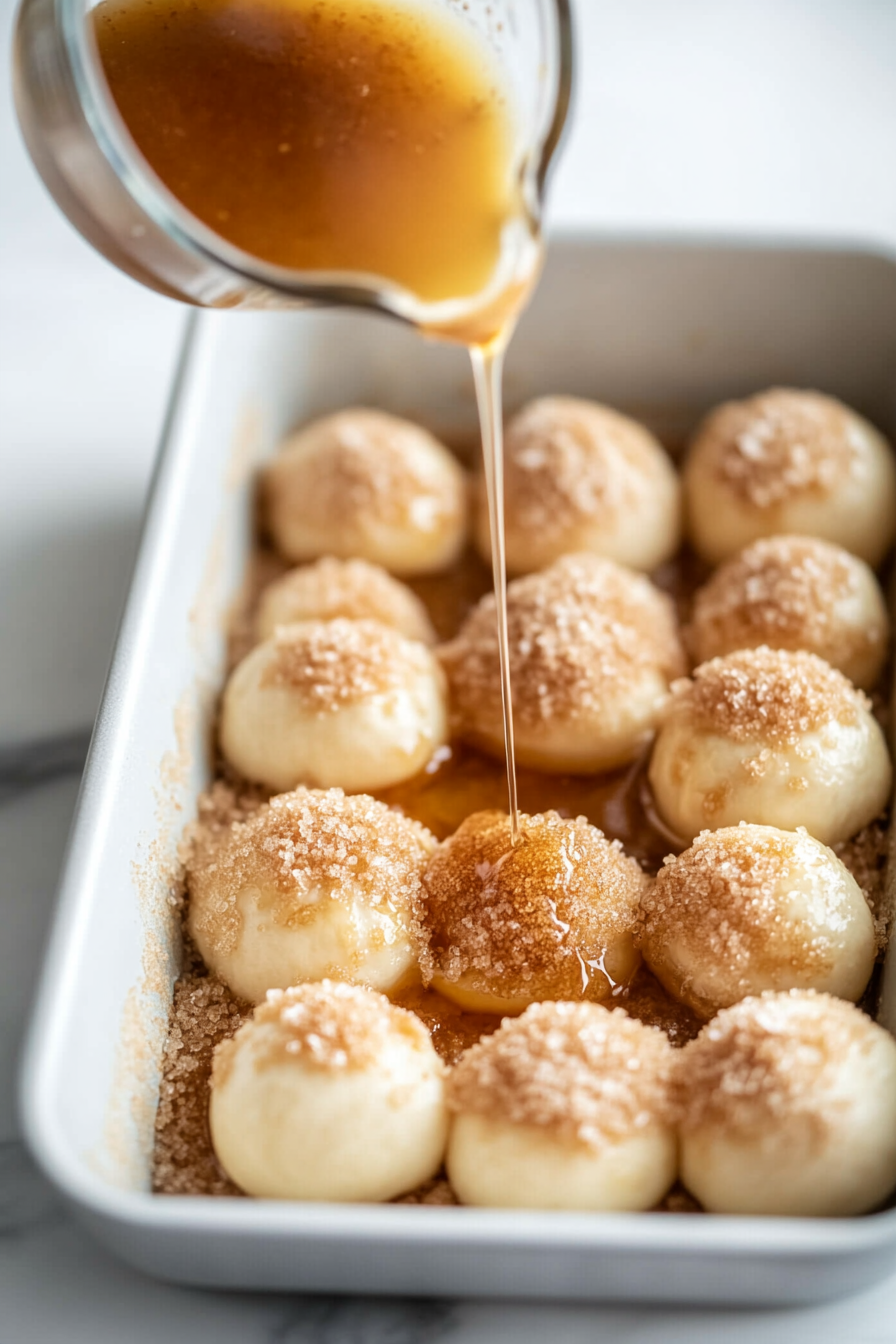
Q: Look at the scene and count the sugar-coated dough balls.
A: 14